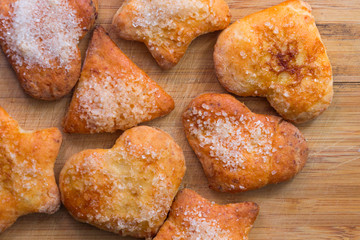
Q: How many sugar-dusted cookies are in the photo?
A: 8